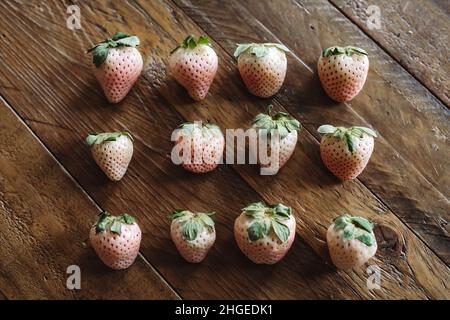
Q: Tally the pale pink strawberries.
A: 12